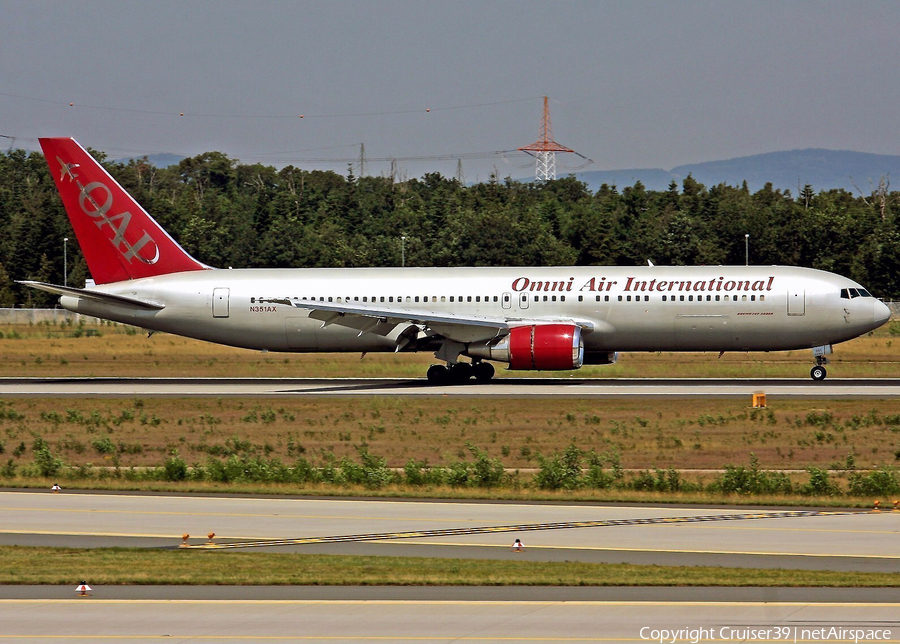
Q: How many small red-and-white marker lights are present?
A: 3